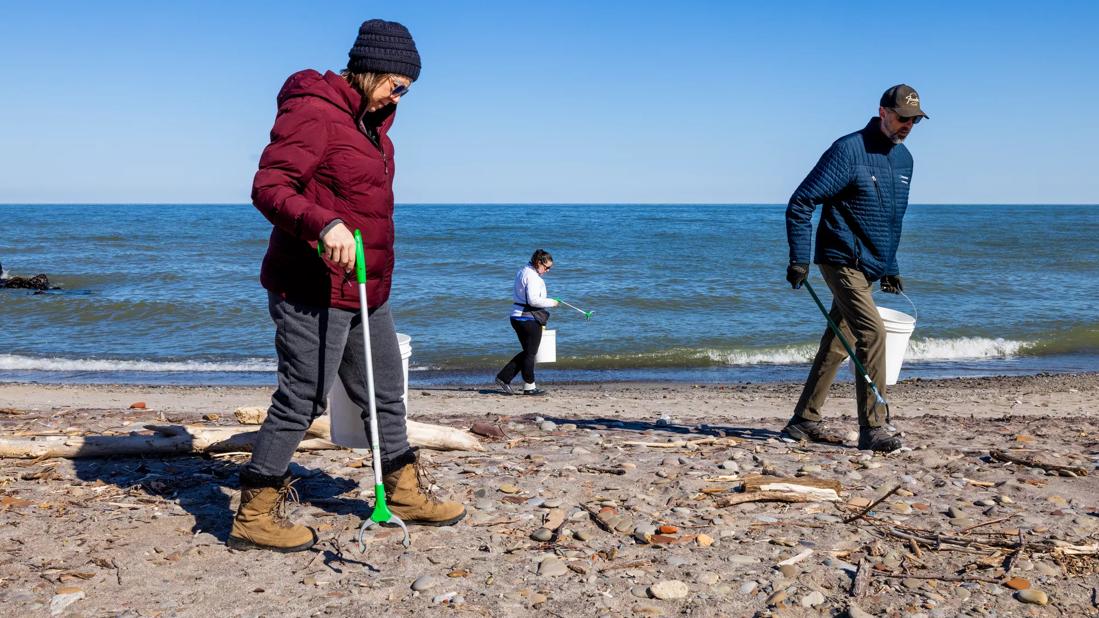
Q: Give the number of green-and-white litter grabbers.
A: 2